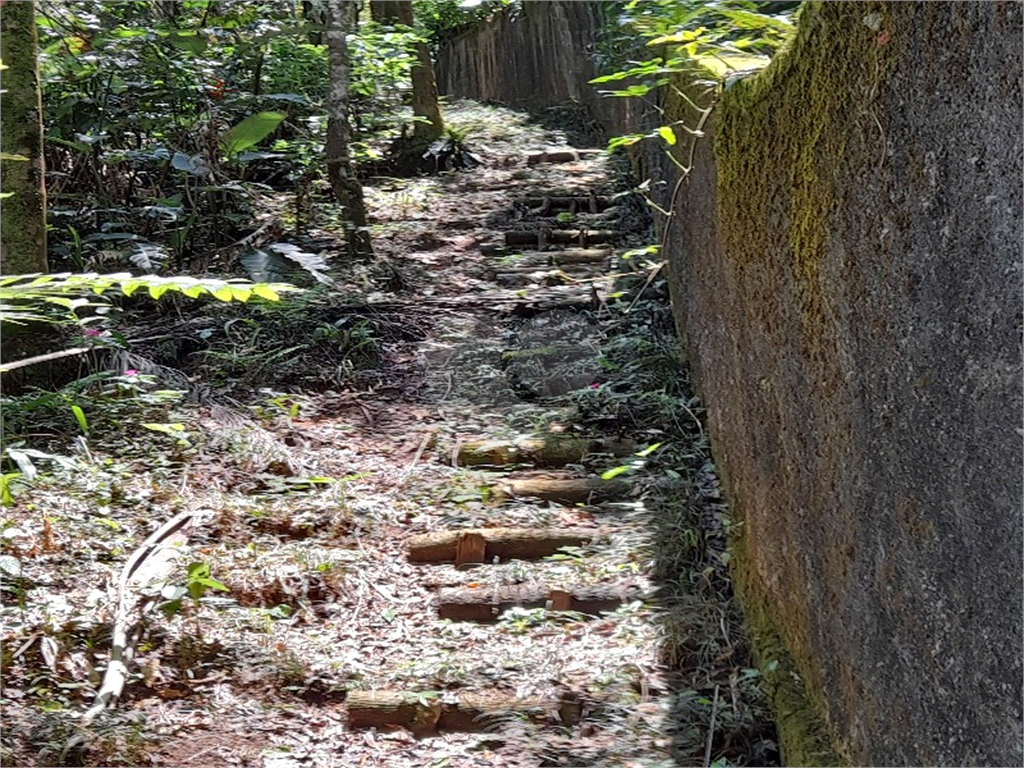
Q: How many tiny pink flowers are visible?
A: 3